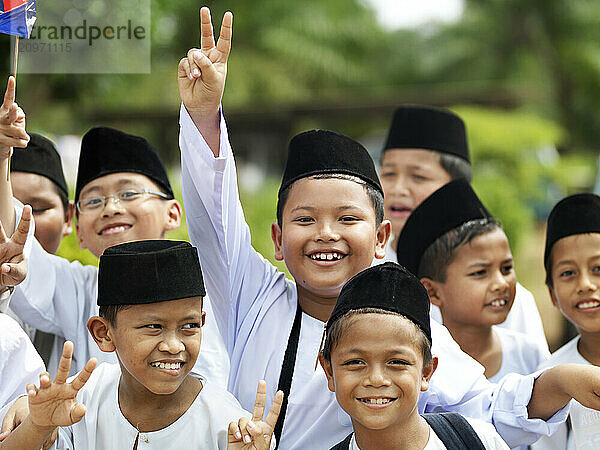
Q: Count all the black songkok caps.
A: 8